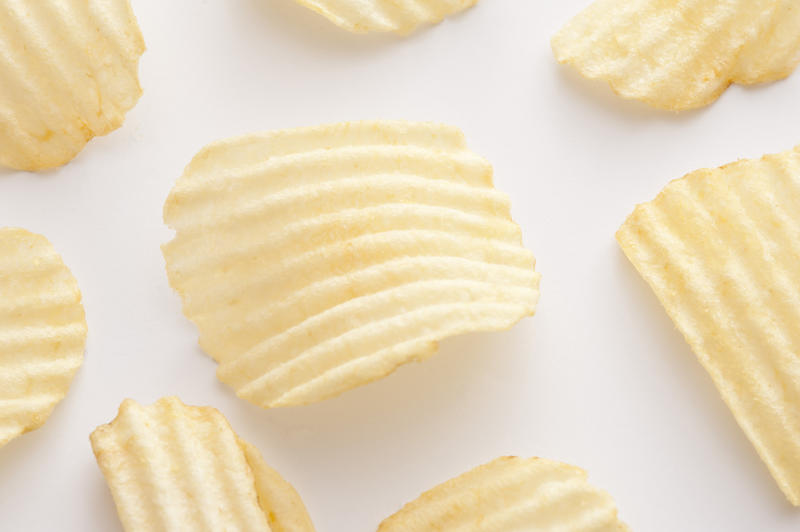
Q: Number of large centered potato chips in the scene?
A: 1